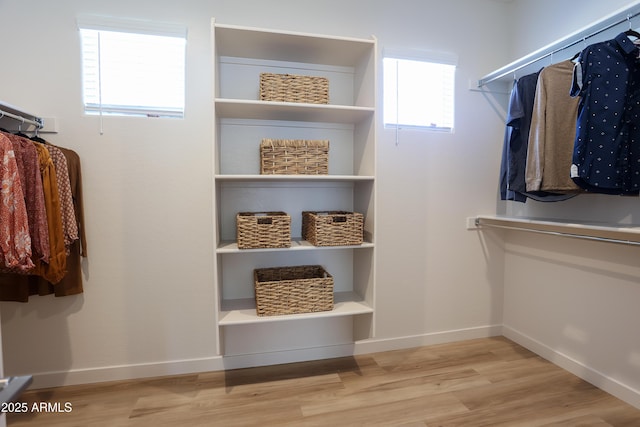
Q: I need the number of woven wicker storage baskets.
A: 5